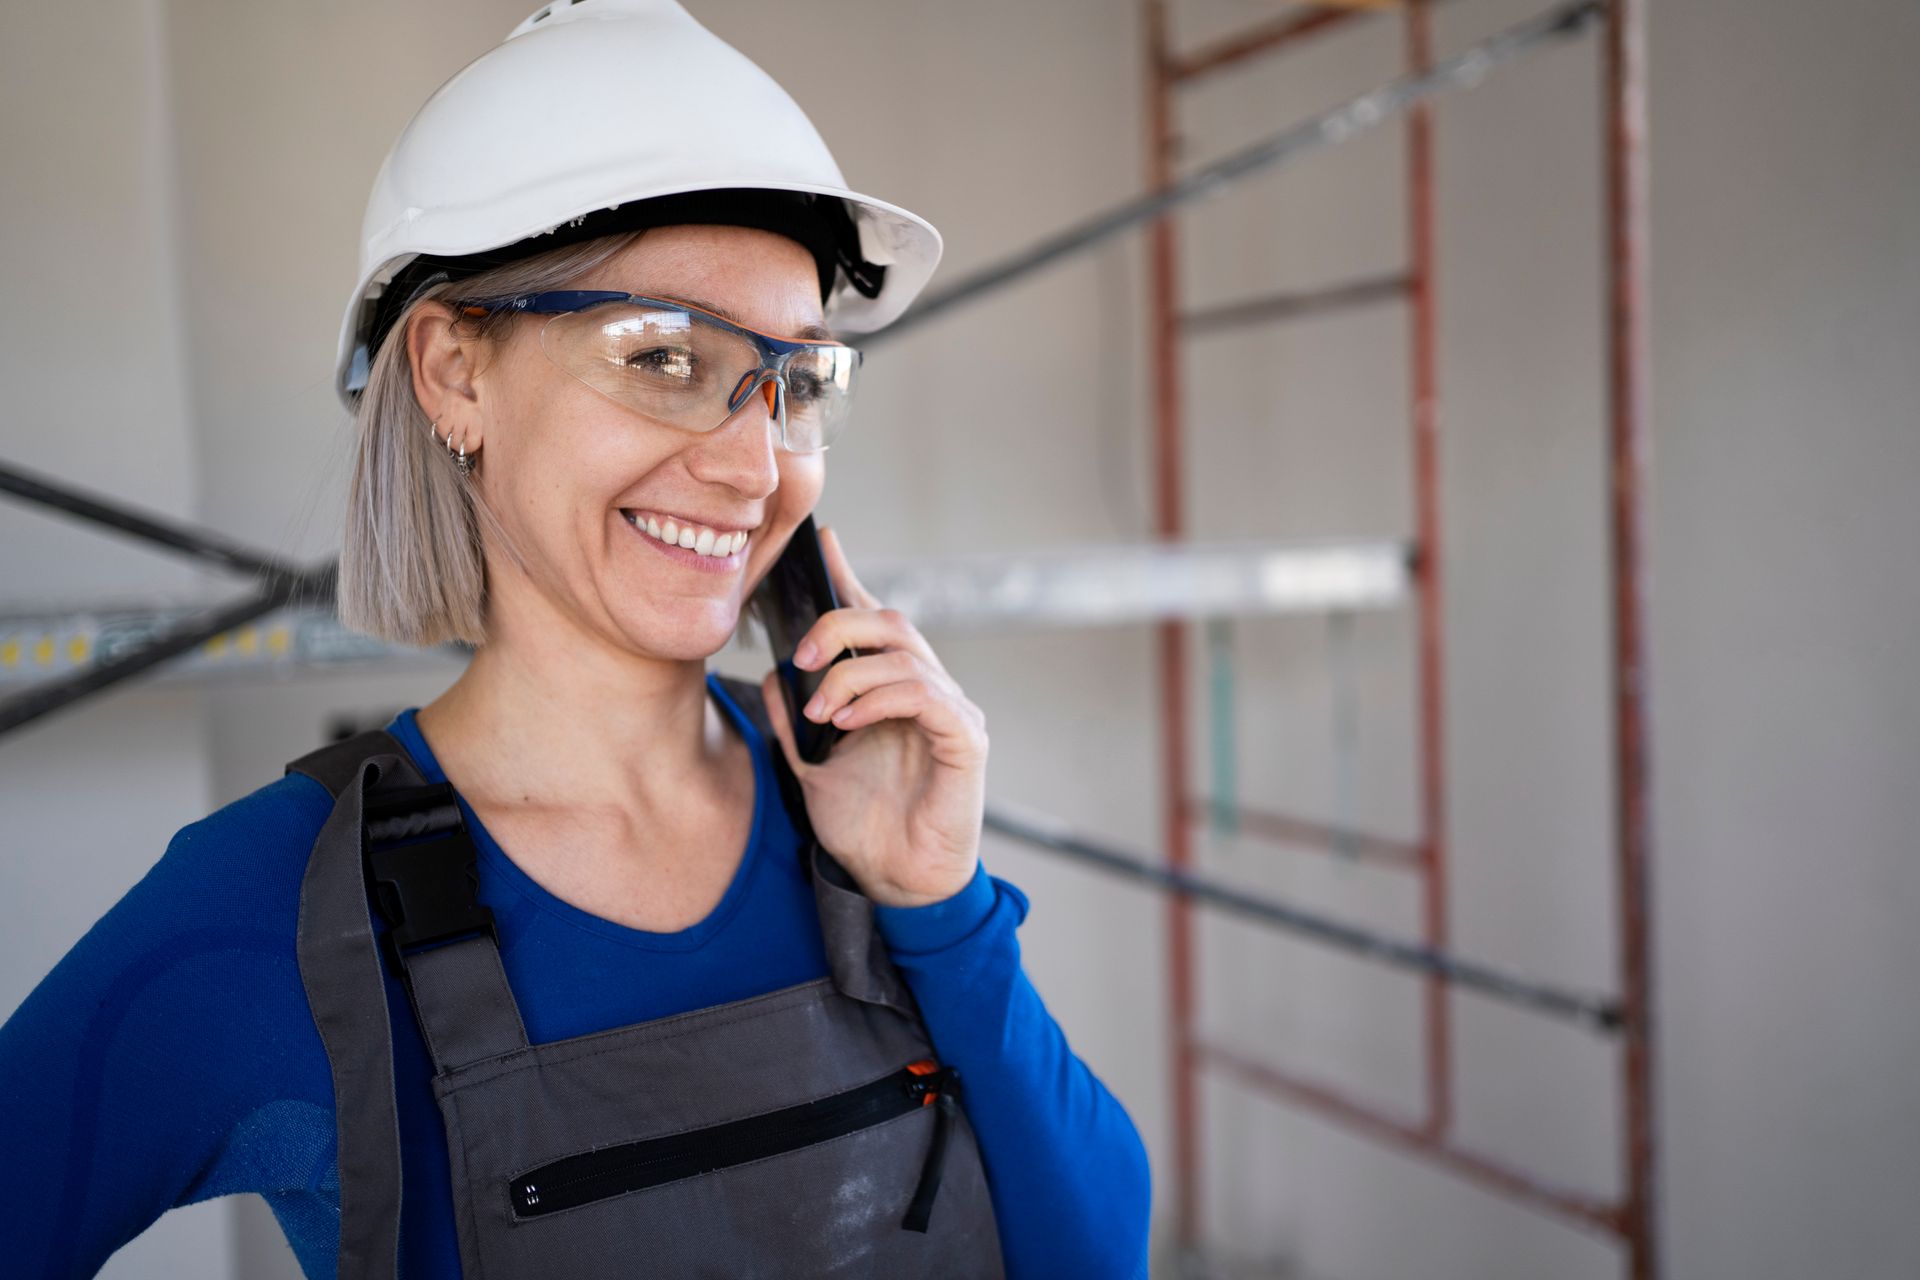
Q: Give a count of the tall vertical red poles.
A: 3